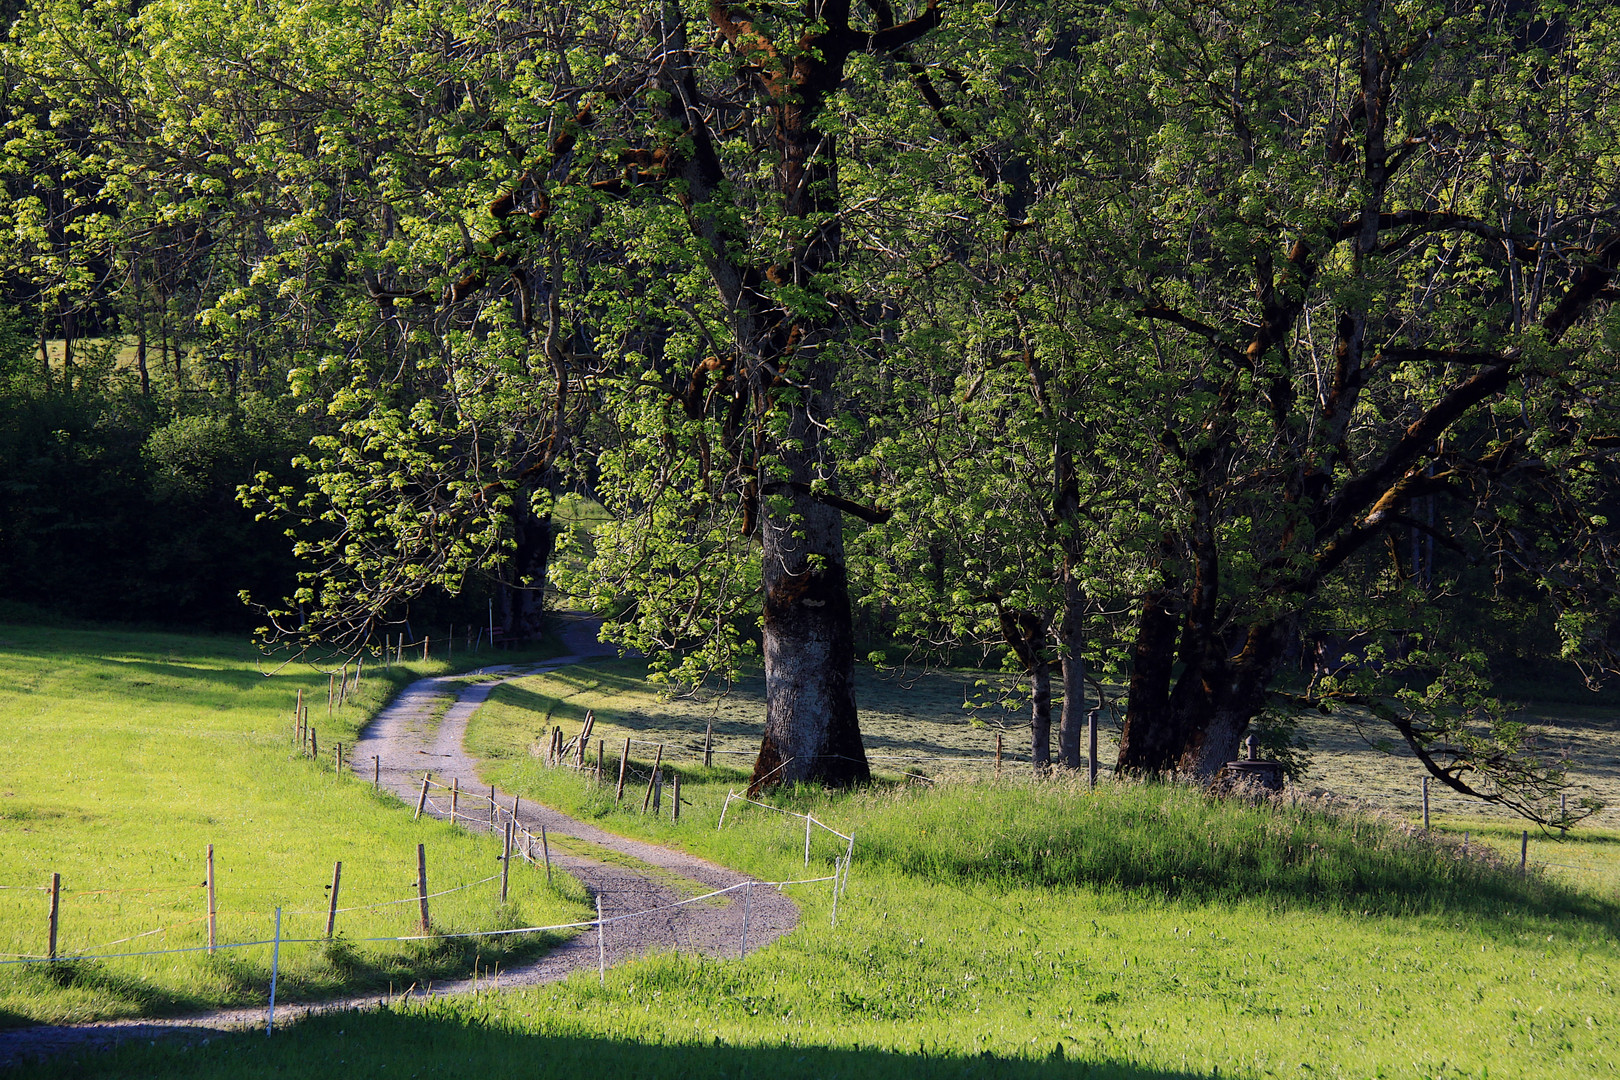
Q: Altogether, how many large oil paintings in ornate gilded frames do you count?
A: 0